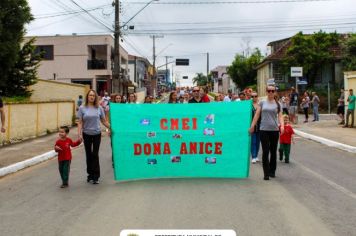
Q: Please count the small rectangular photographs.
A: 8